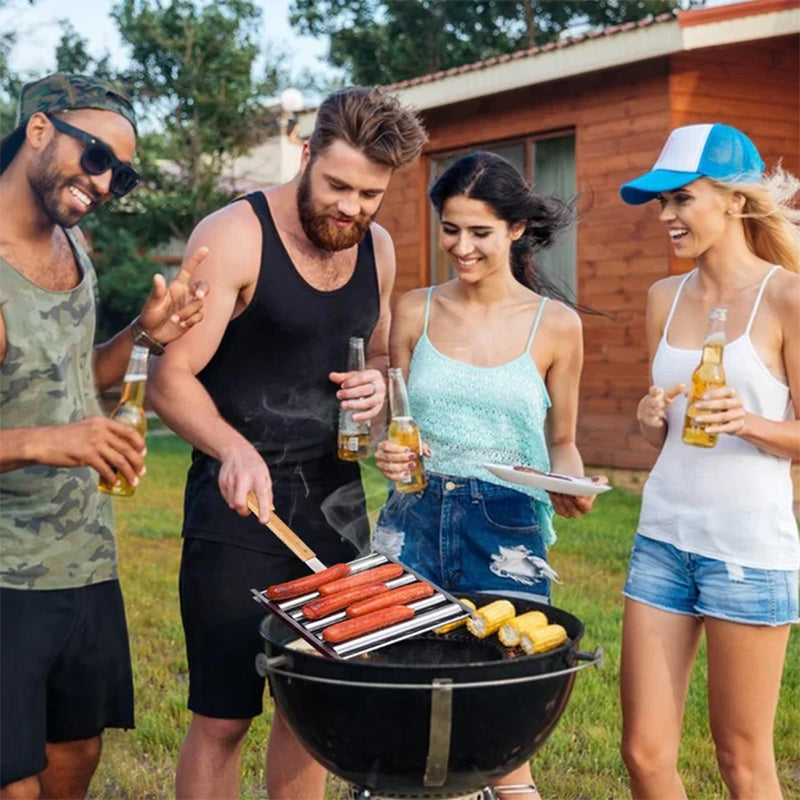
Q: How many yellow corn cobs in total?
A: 4